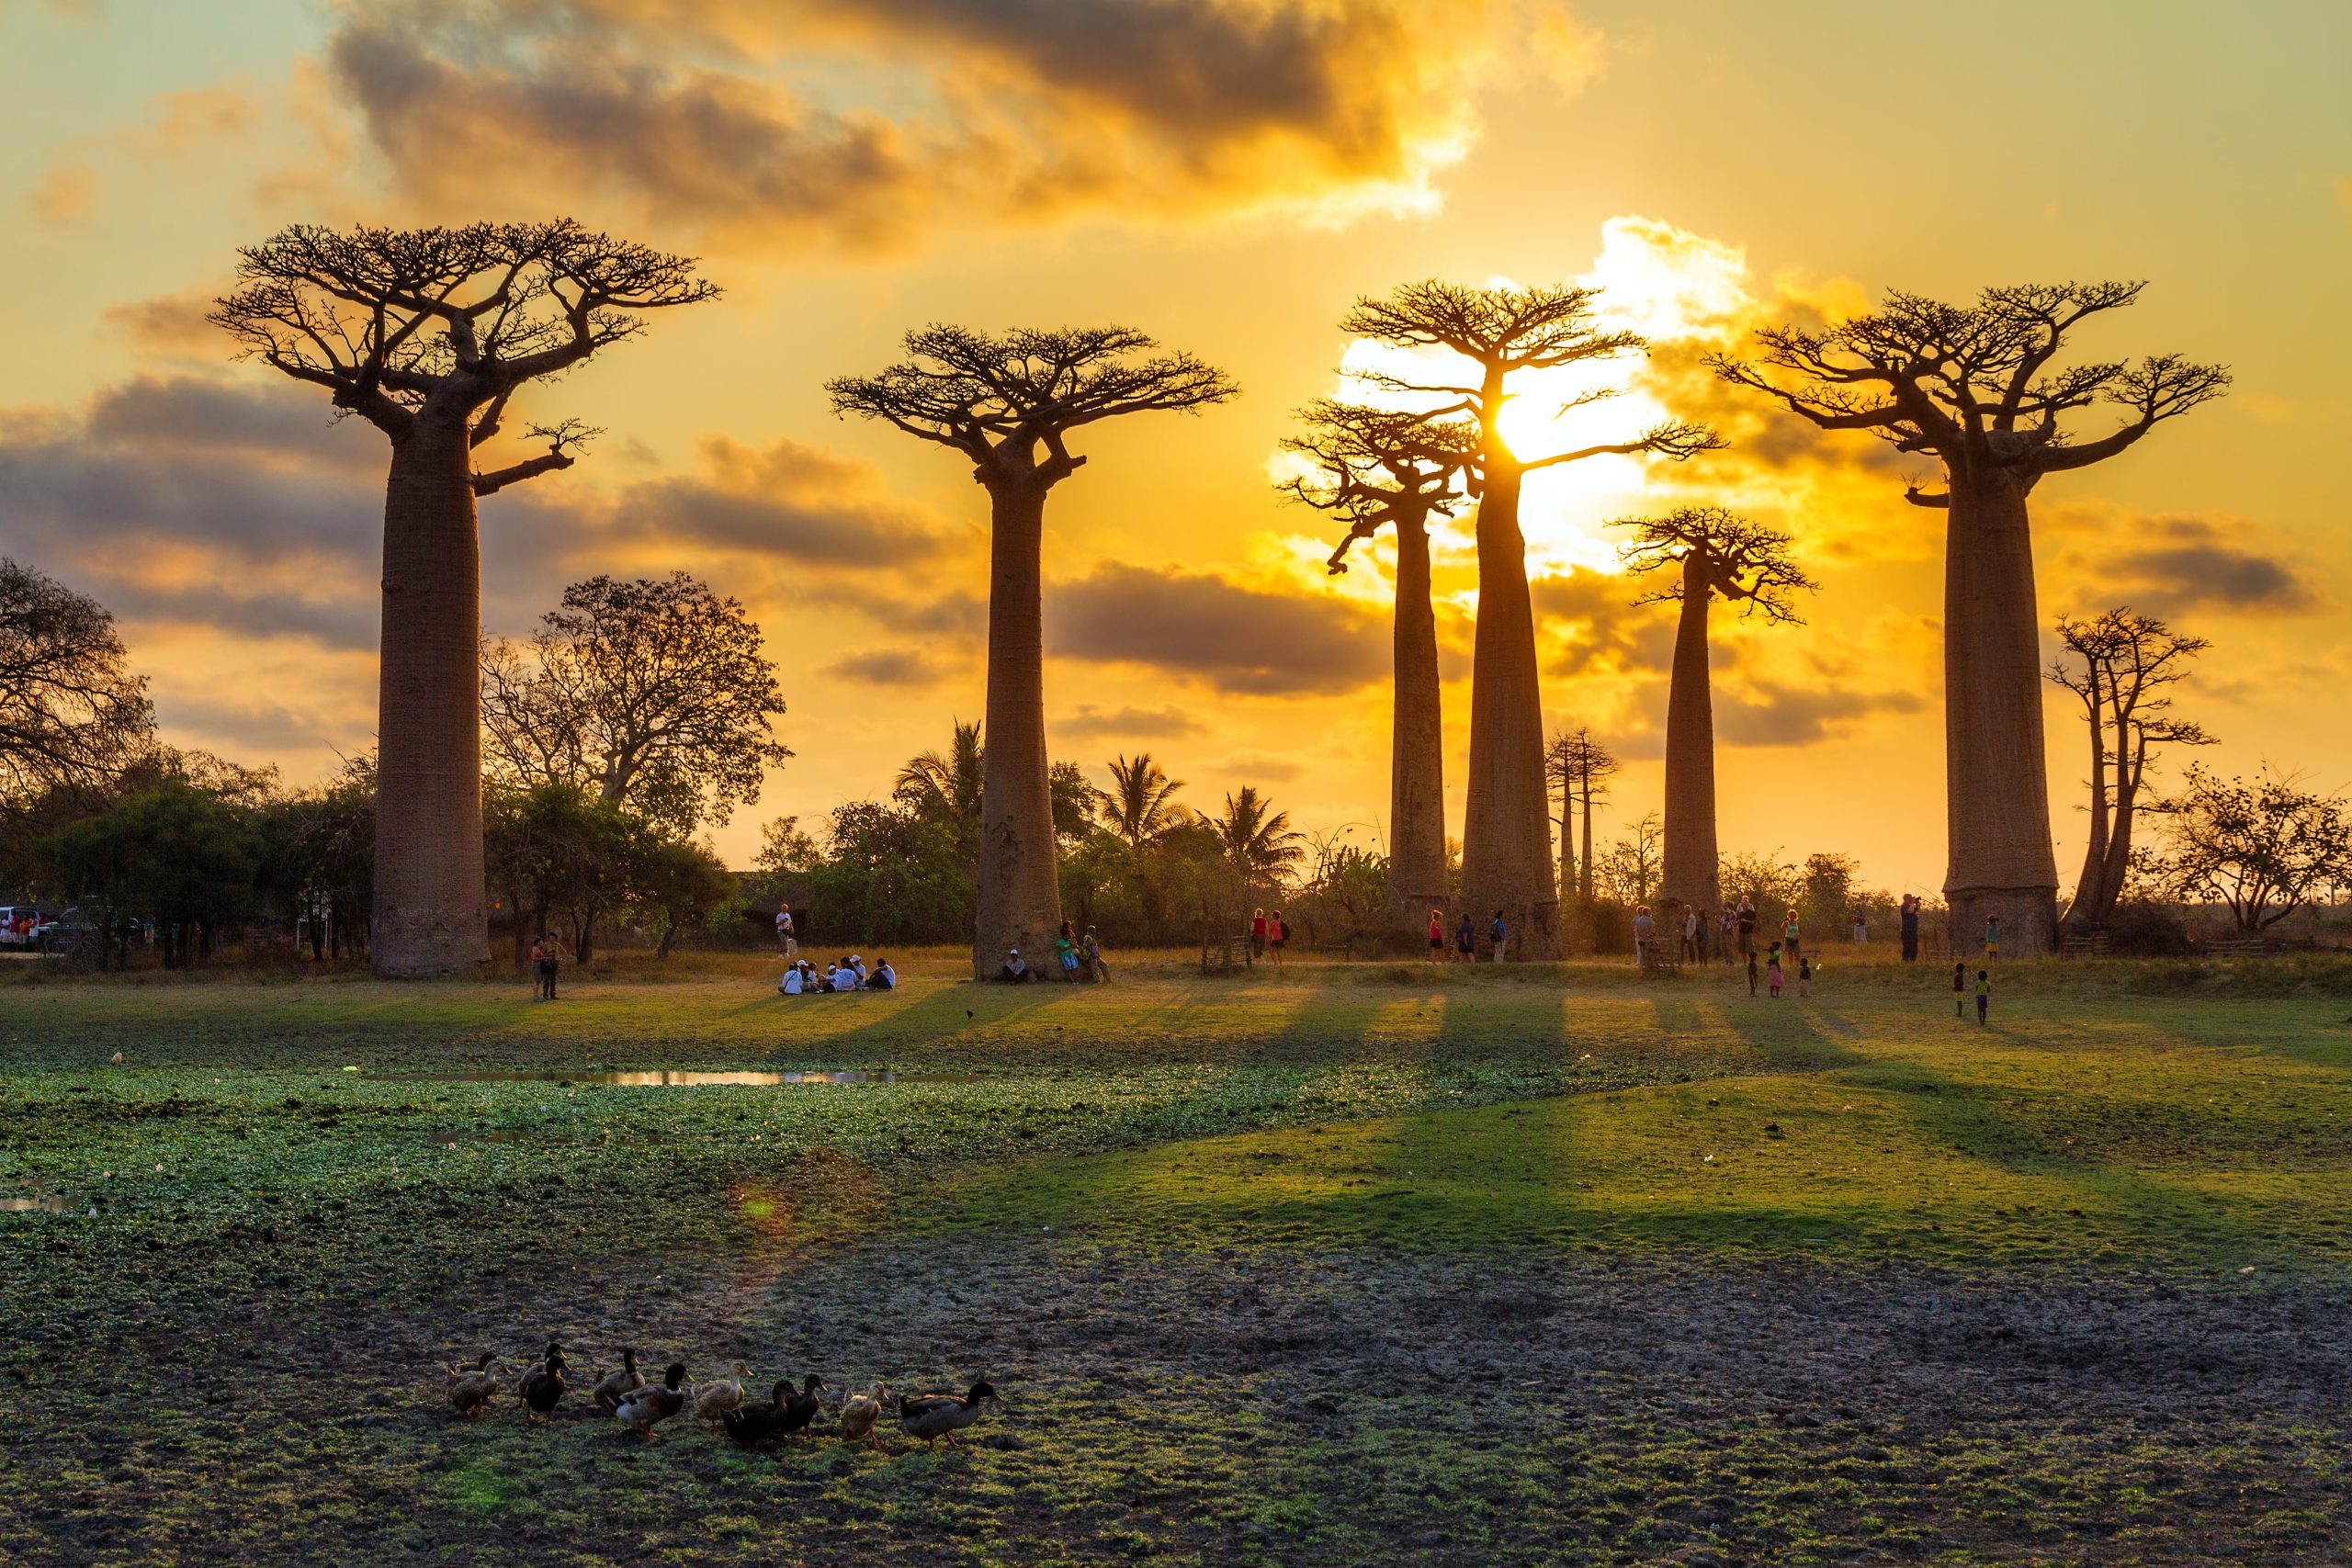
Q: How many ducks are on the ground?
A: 11